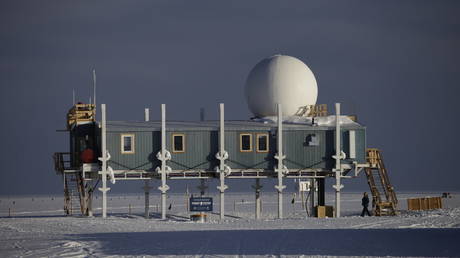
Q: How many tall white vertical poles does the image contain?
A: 5